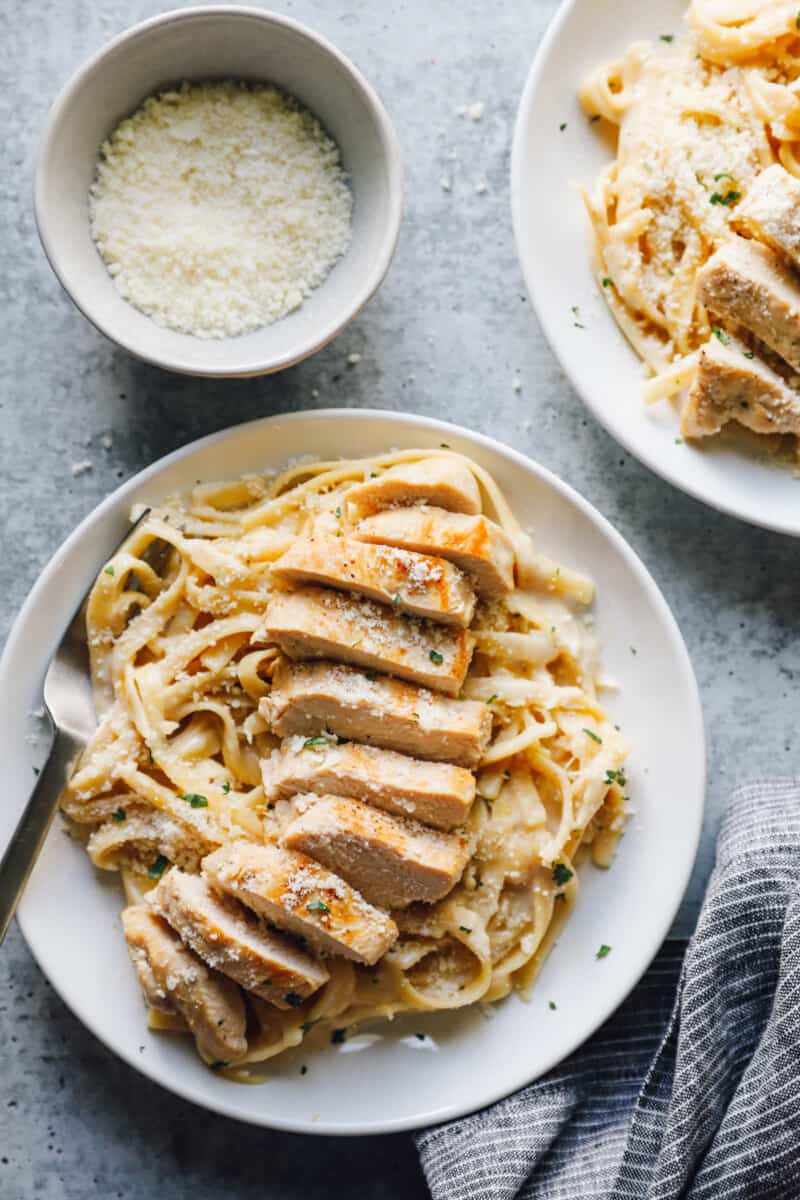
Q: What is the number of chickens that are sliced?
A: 13